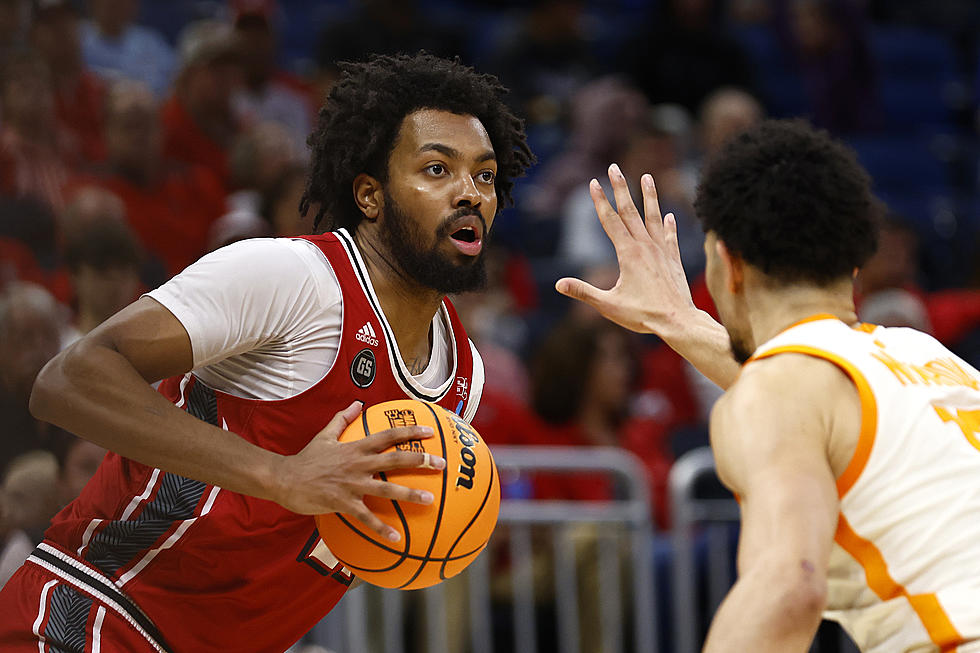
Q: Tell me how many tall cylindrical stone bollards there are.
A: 0